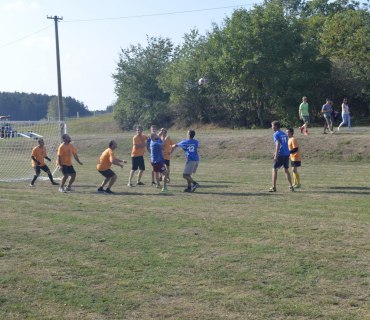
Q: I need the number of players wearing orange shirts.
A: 6